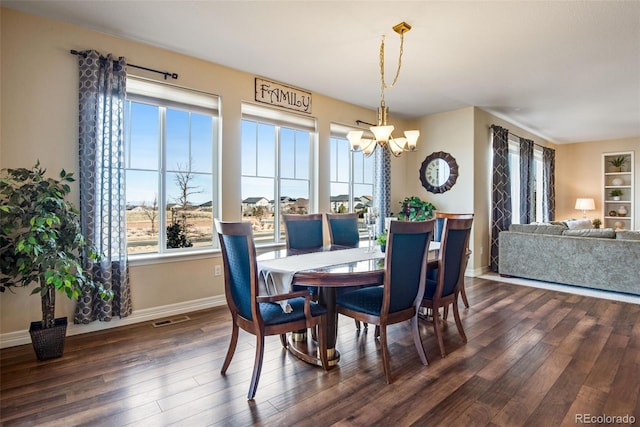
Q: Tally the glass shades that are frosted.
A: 5